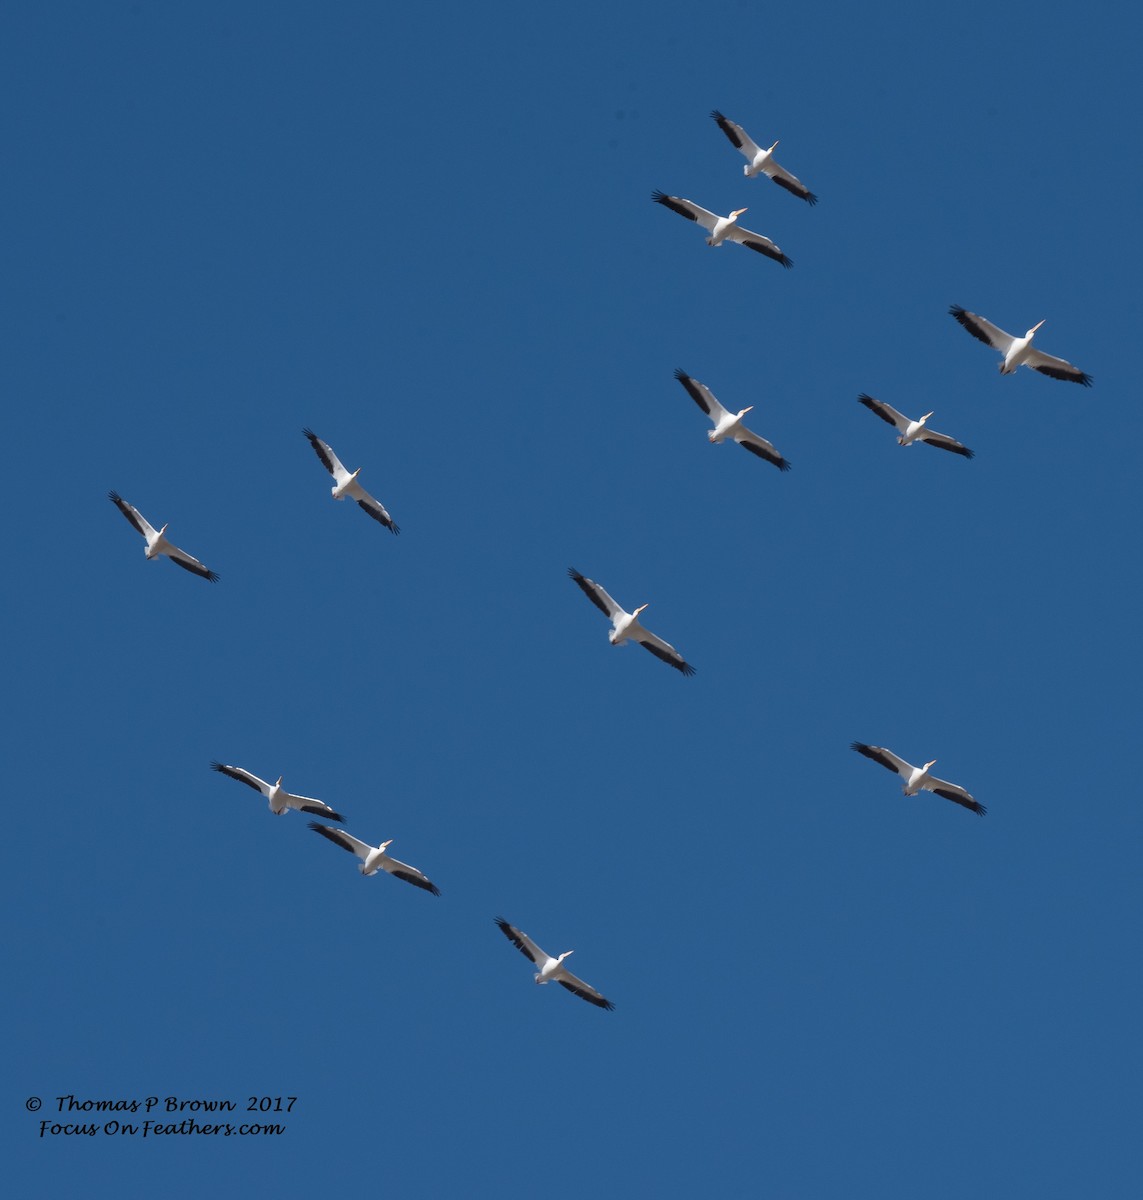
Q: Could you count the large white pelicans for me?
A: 12